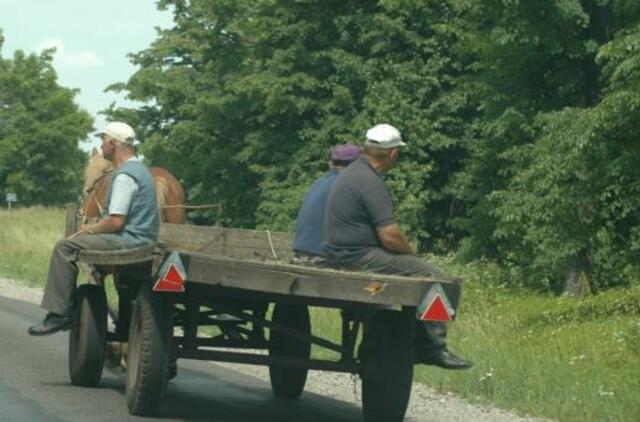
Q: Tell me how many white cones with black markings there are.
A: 0